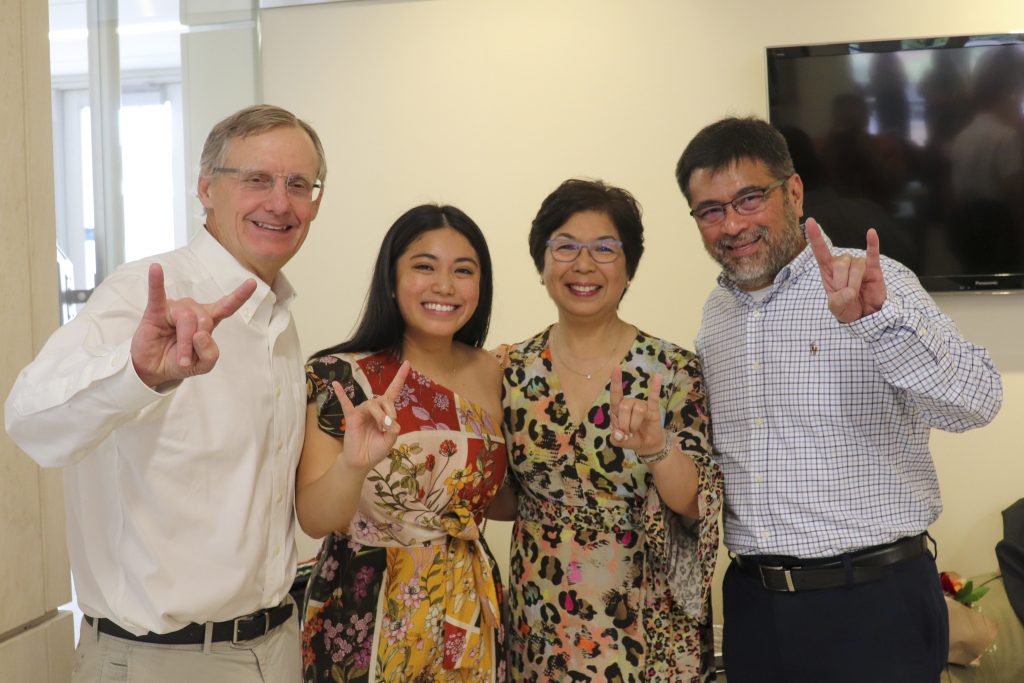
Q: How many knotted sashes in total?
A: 1